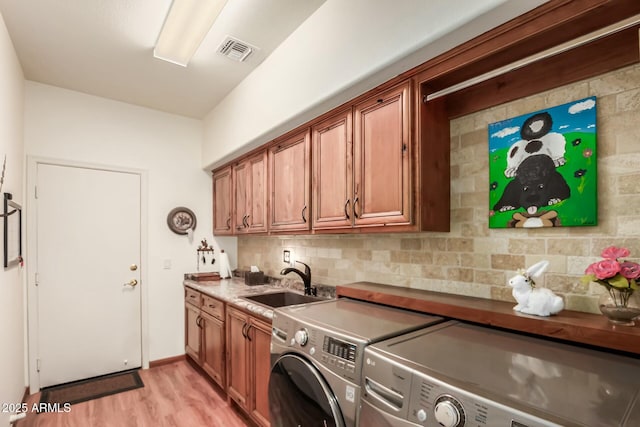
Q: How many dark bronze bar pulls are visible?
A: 12